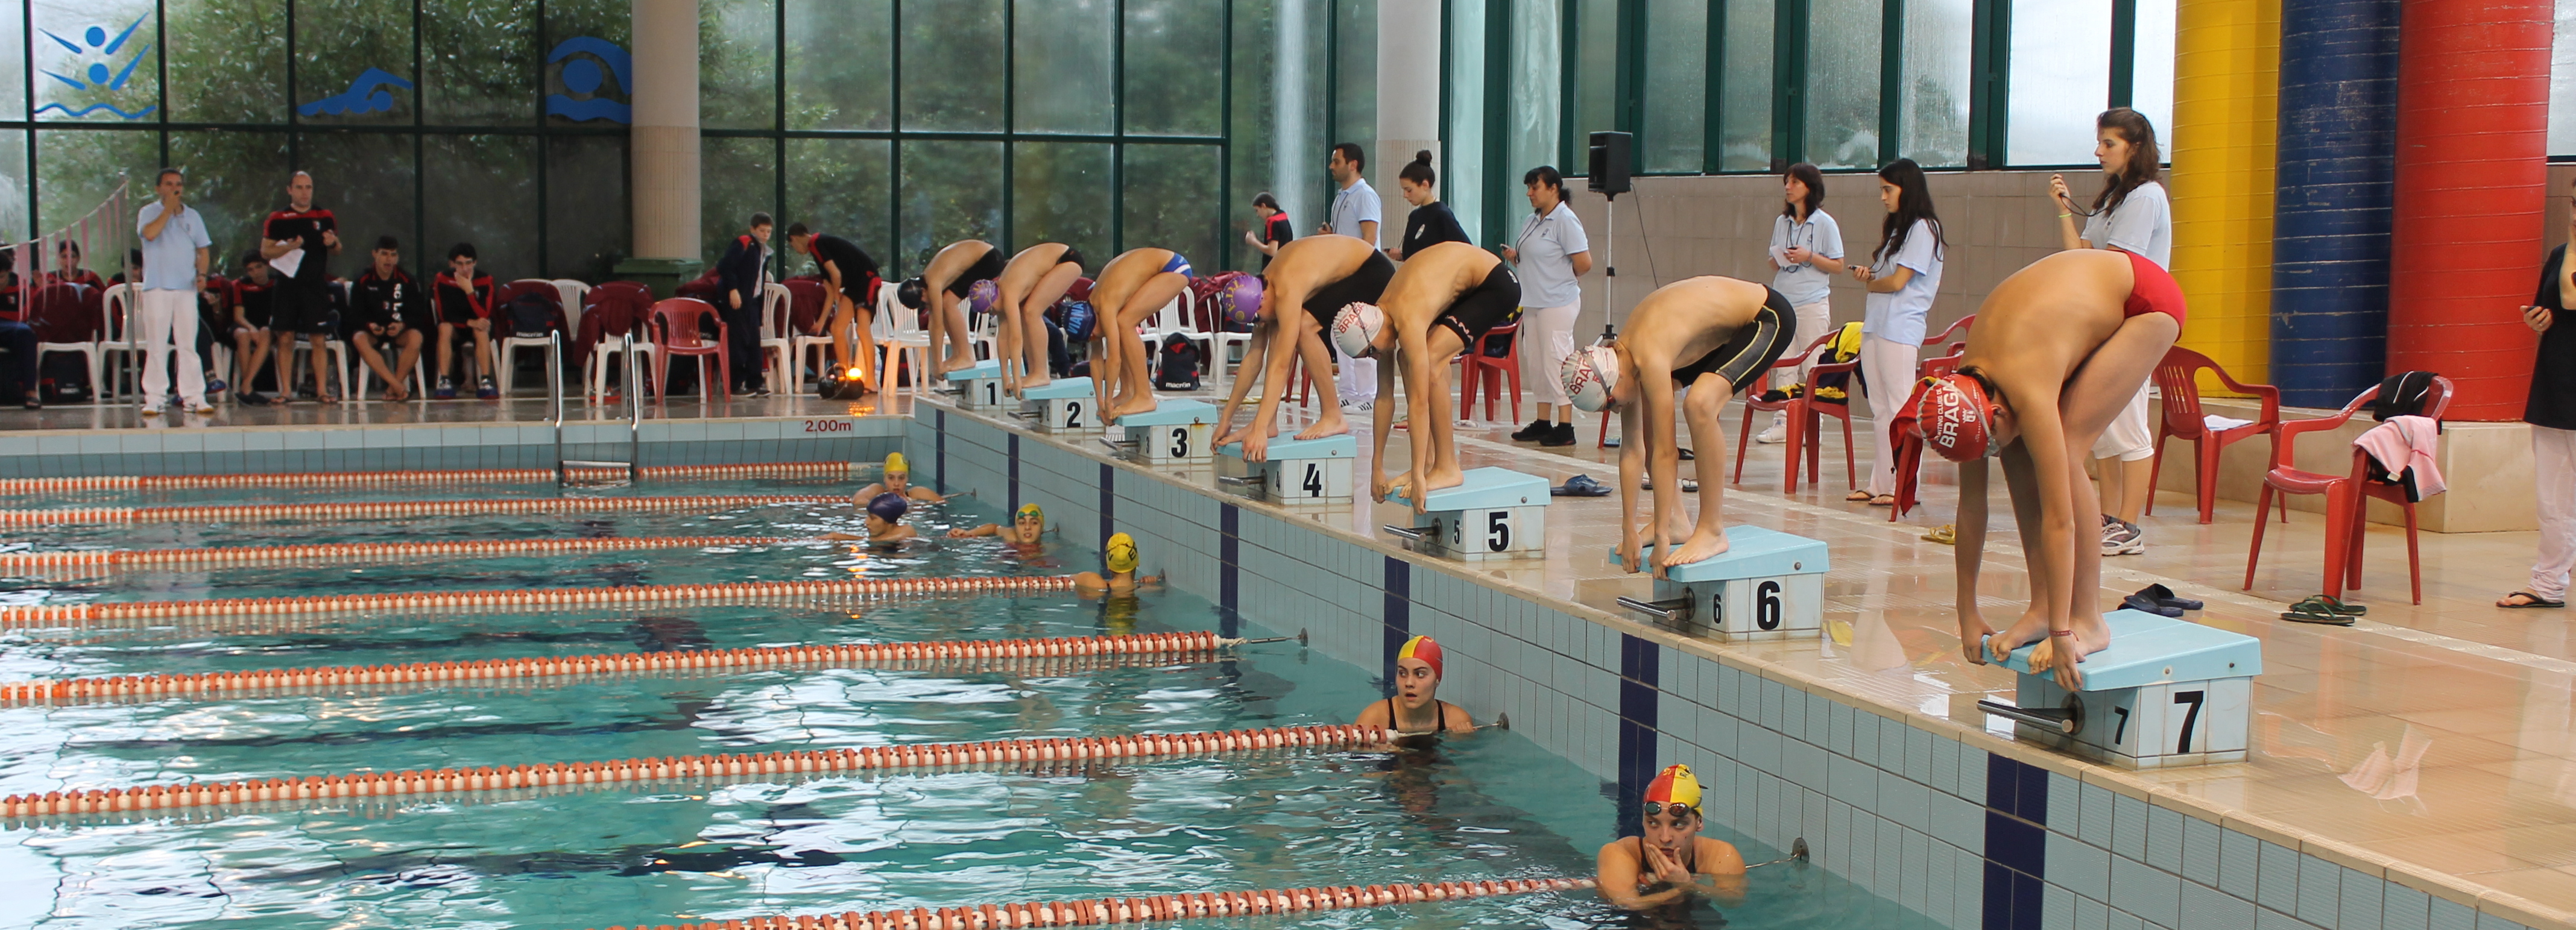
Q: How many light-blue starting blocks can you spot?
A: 7